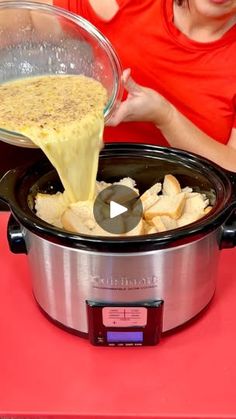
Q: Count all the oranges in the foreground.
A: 0